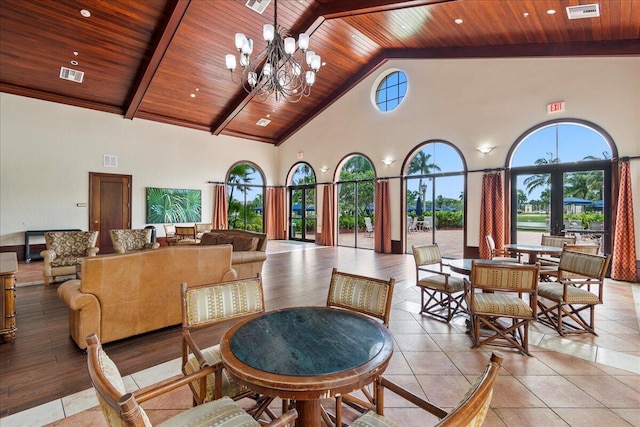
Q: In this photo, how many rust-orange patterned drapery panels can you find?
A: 6